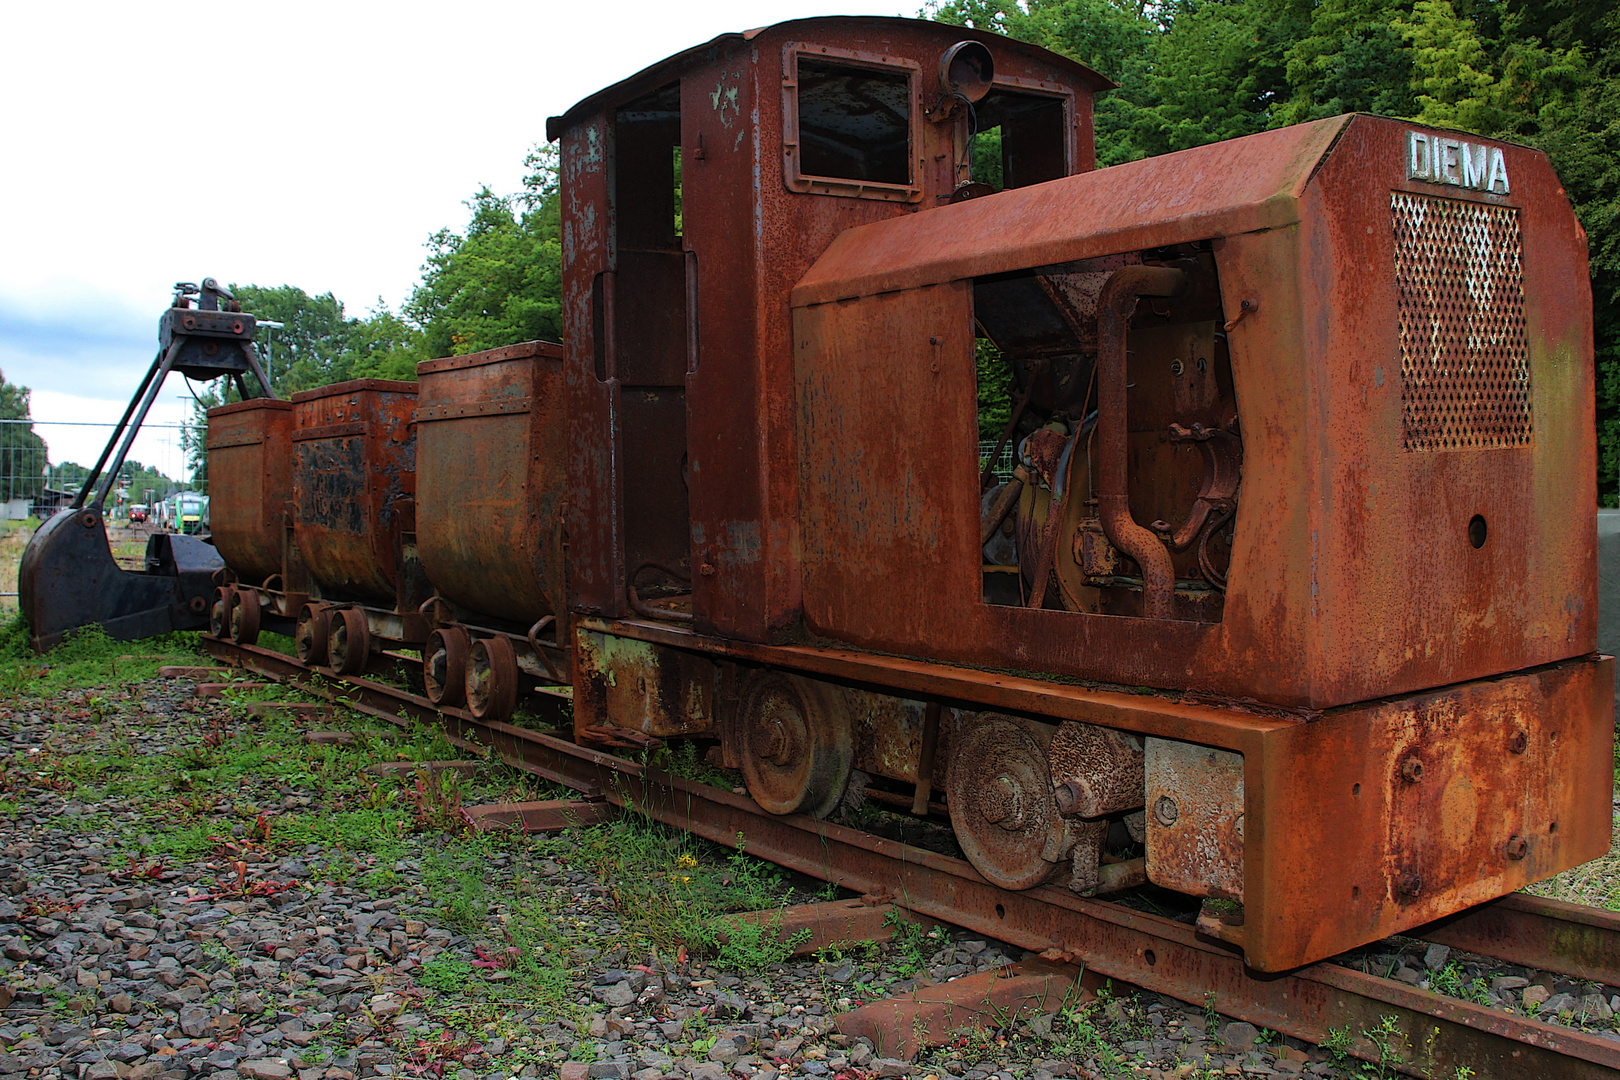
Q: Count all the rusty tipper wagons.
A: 3